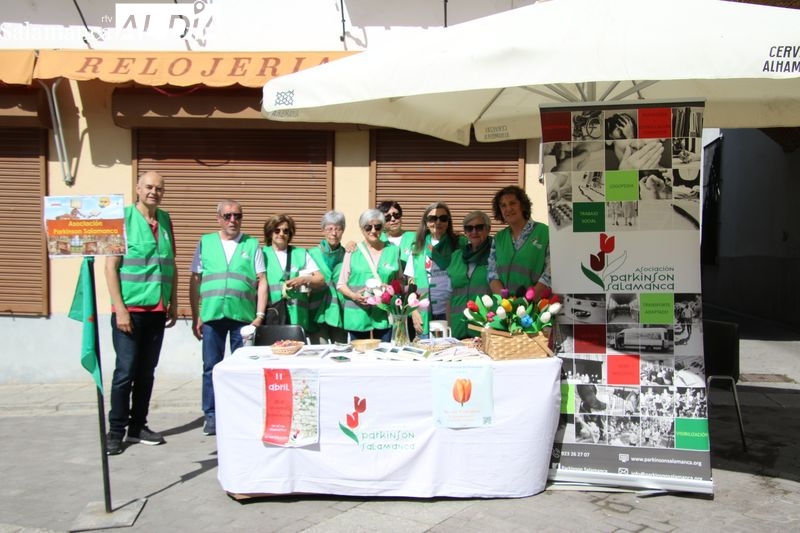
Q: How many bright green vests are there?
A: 9